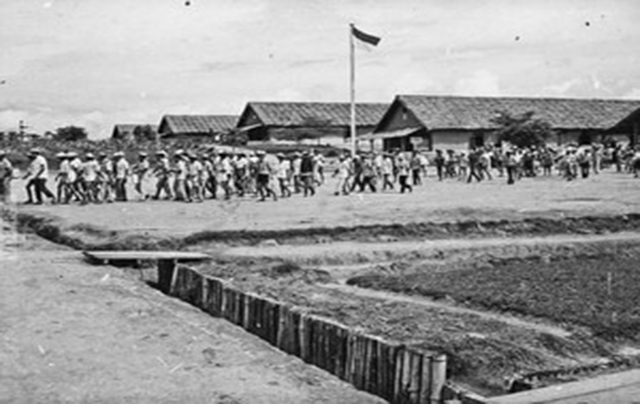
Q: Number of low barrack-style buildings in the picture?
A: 4